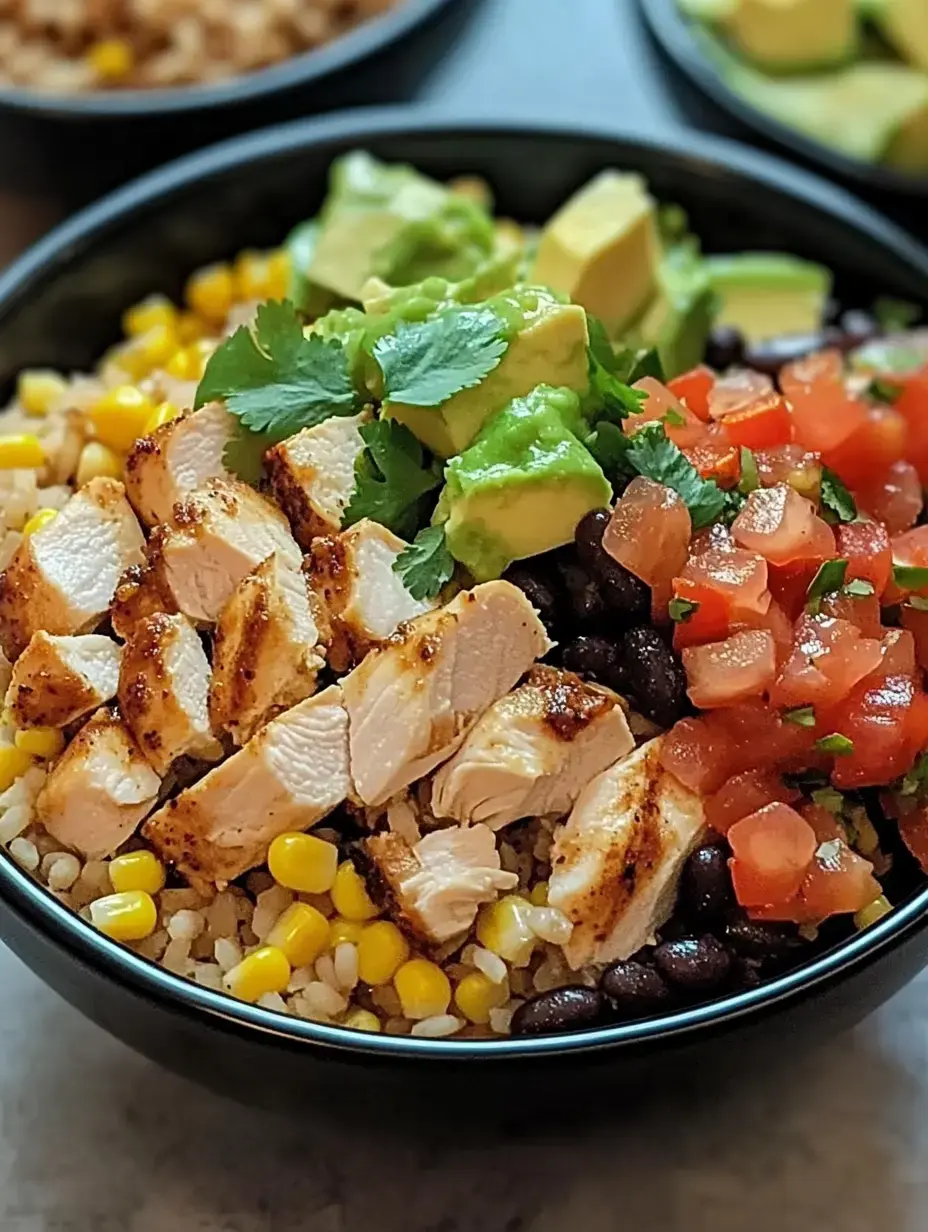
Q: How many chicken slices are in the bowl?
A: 14